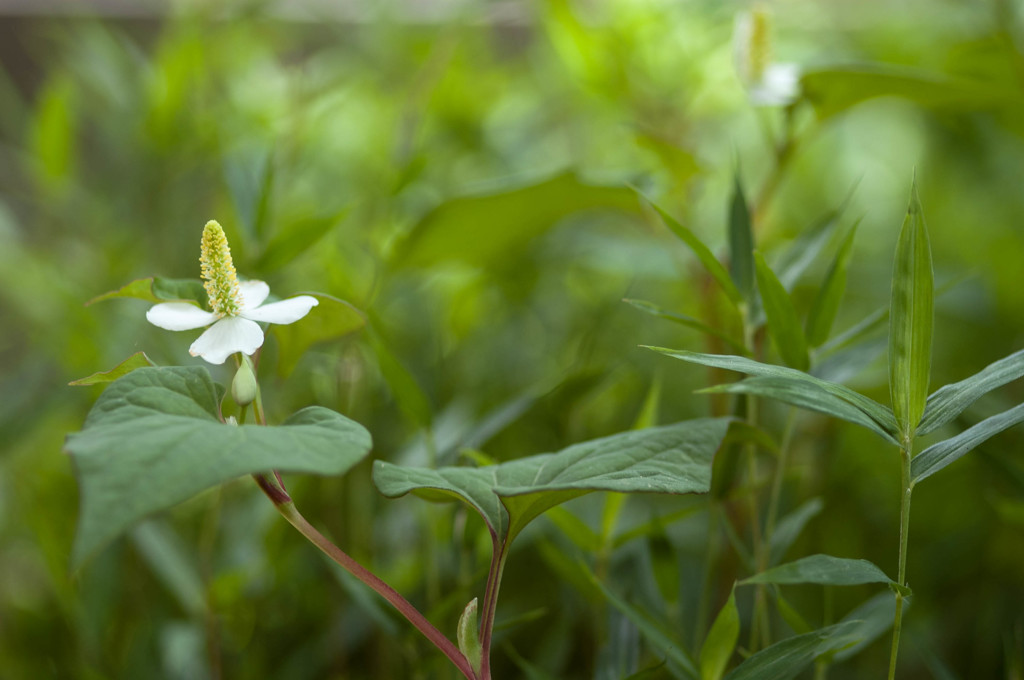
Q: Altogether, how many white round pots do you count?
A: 0